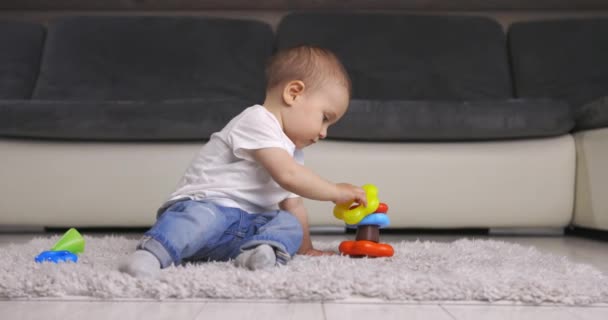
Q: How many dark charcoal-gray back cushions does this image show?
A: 4